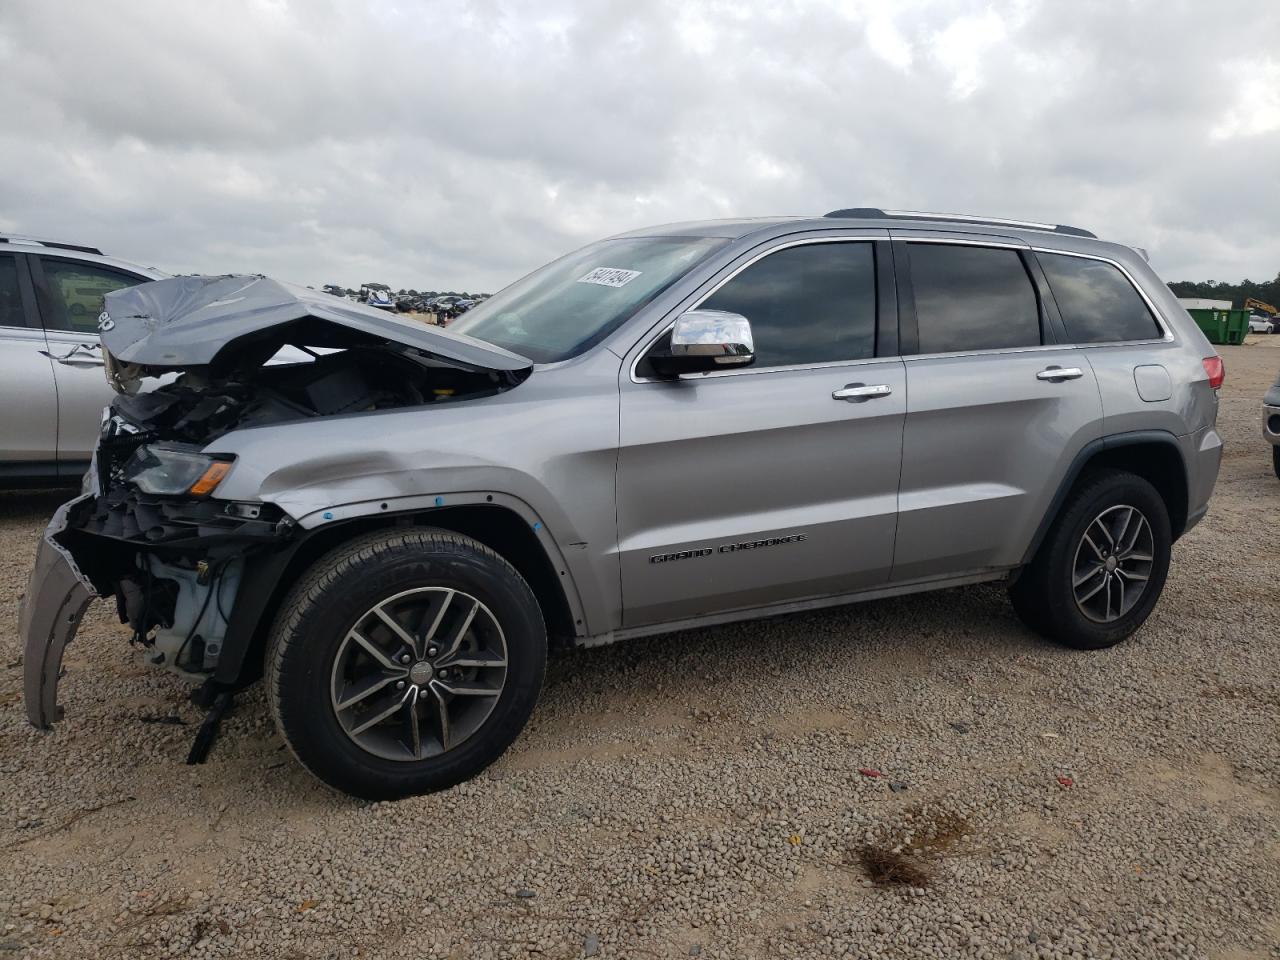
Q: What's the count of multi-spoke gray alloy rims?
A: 2